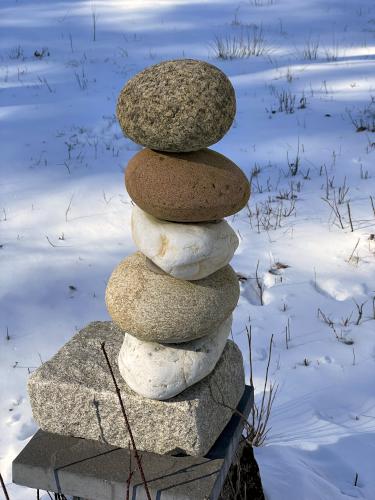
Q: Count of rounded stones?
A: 5